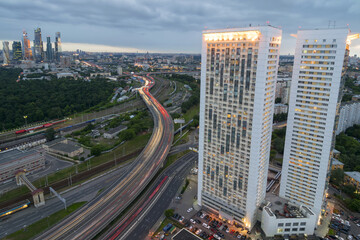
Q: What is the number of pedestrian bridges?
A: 1